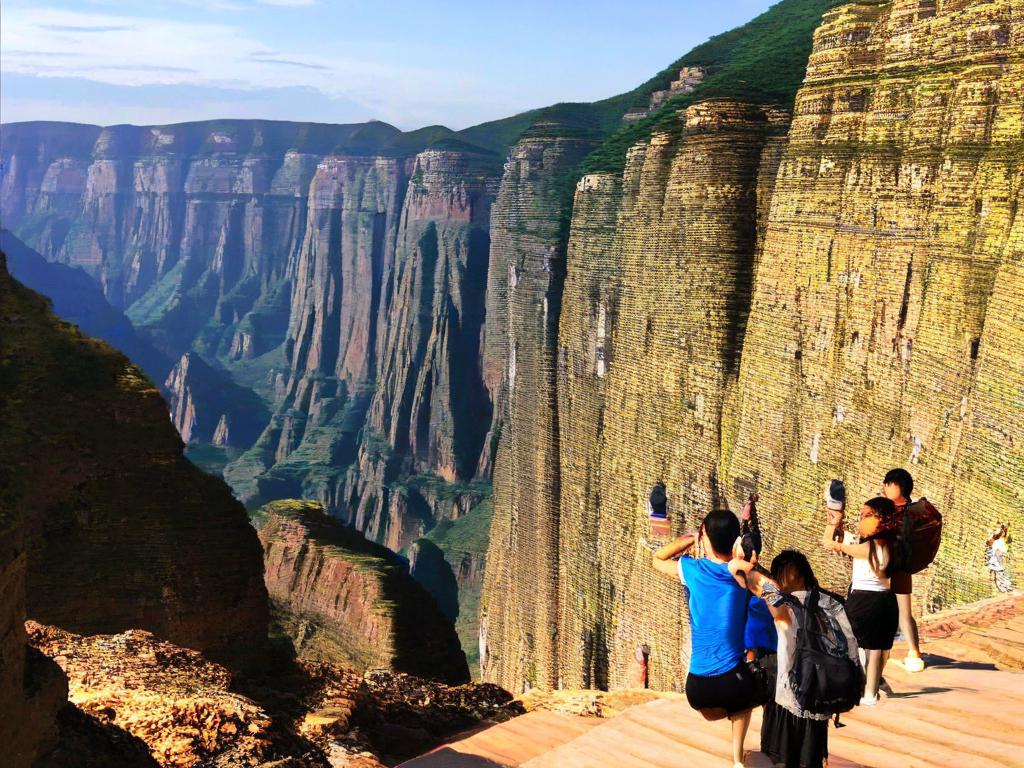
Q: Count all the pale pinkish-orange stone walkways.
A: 1